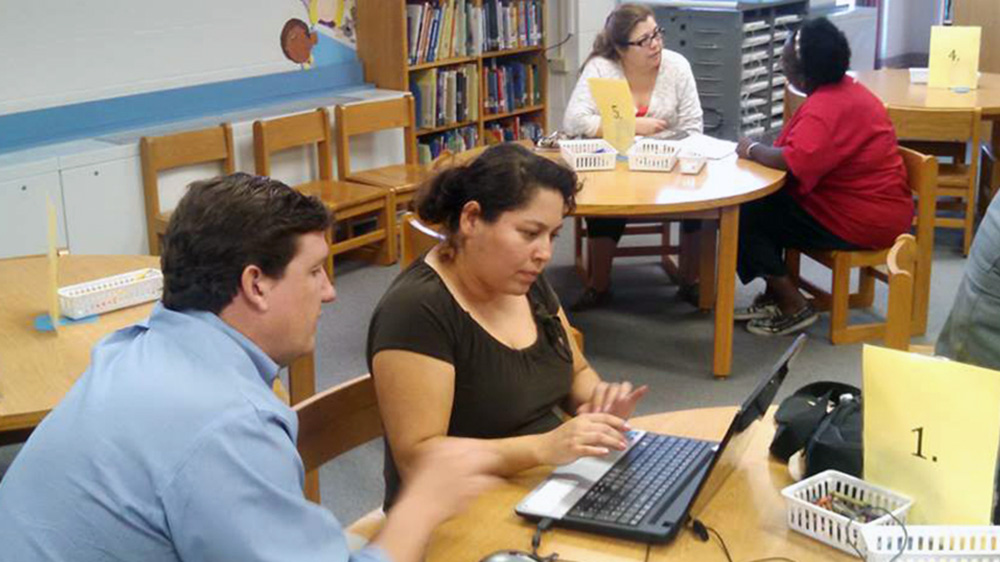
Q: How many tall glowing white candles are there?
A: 0